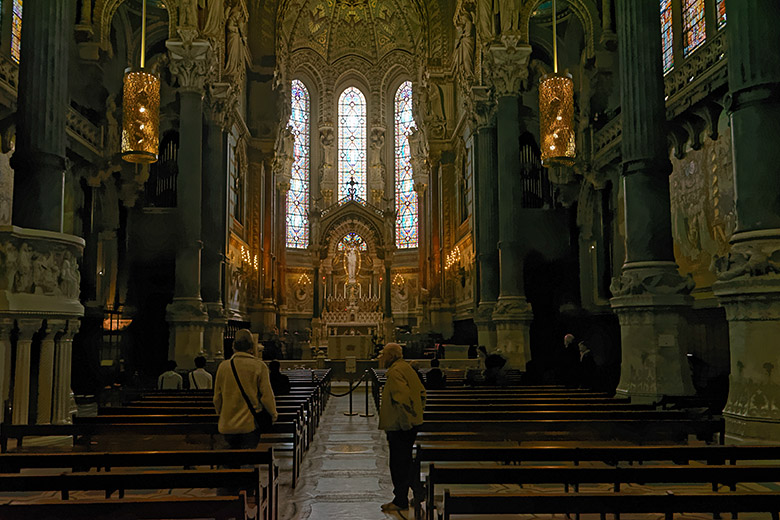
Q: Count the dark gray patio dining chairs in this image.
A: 0